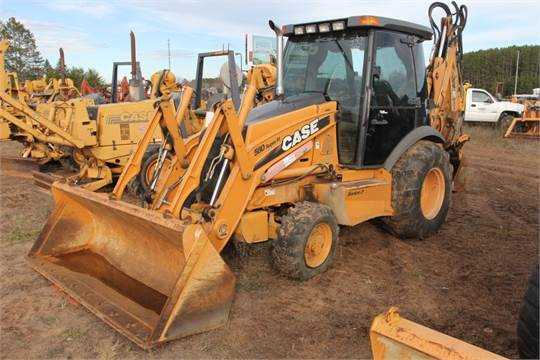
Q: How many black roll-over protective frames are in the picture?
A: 2